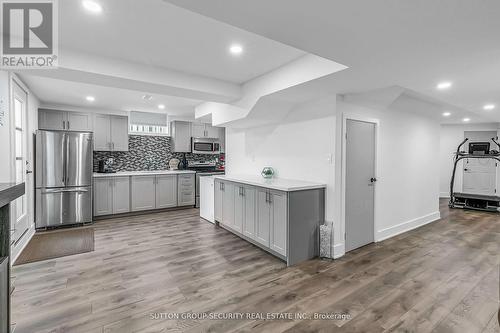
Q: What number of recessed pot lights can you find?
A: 8